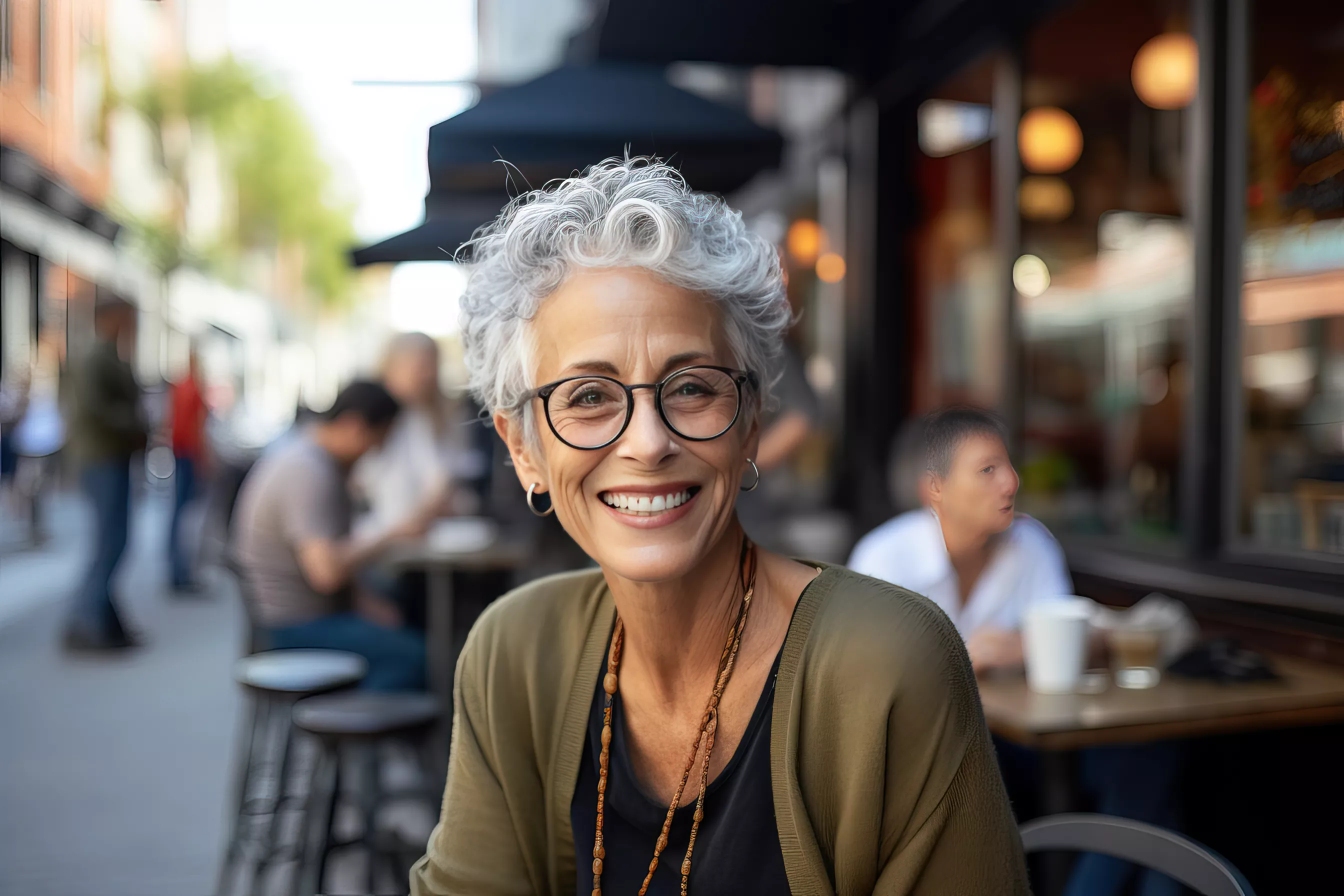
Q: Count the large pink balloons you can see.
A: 0